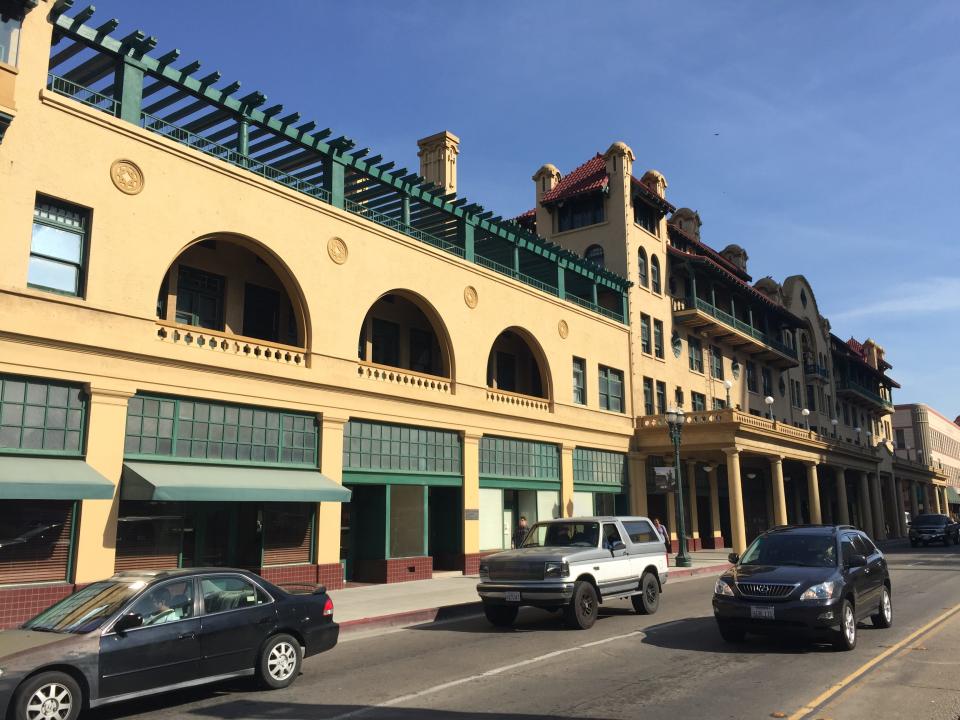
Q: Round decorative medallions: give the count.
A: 4